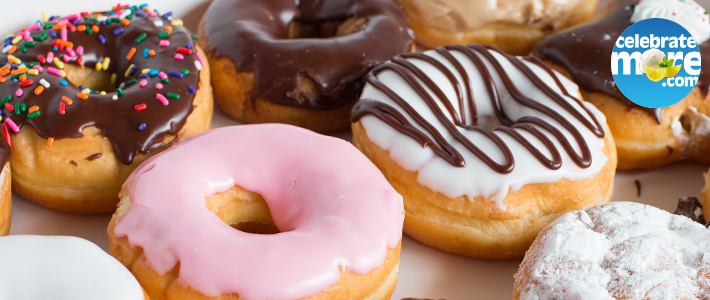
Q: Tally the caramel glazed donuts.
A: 1